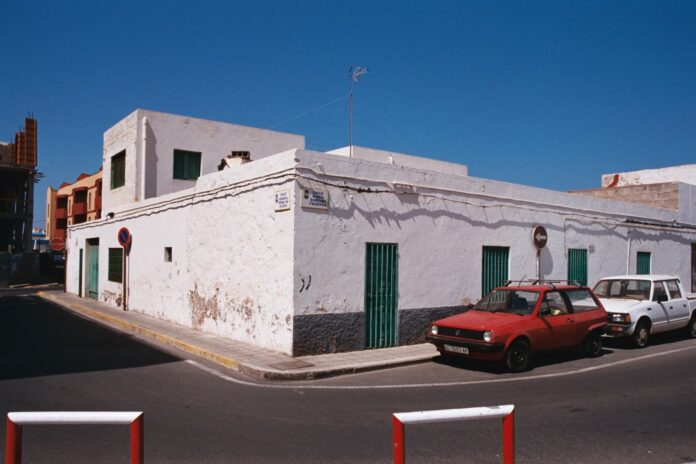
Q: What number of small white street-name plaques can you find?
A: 2